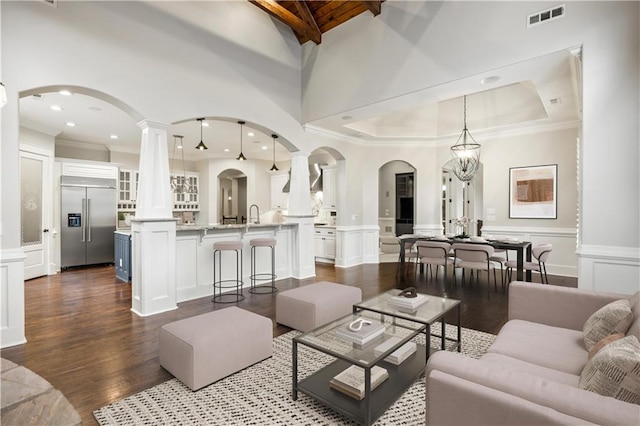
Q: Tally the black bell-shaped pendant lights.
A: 3